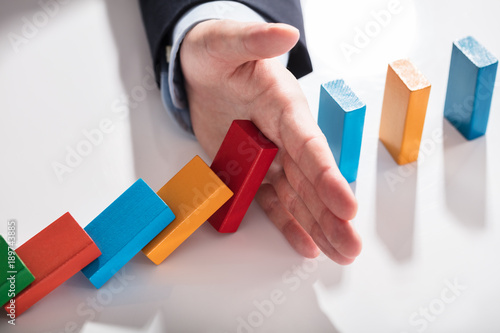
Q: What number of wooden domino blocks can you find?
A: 8